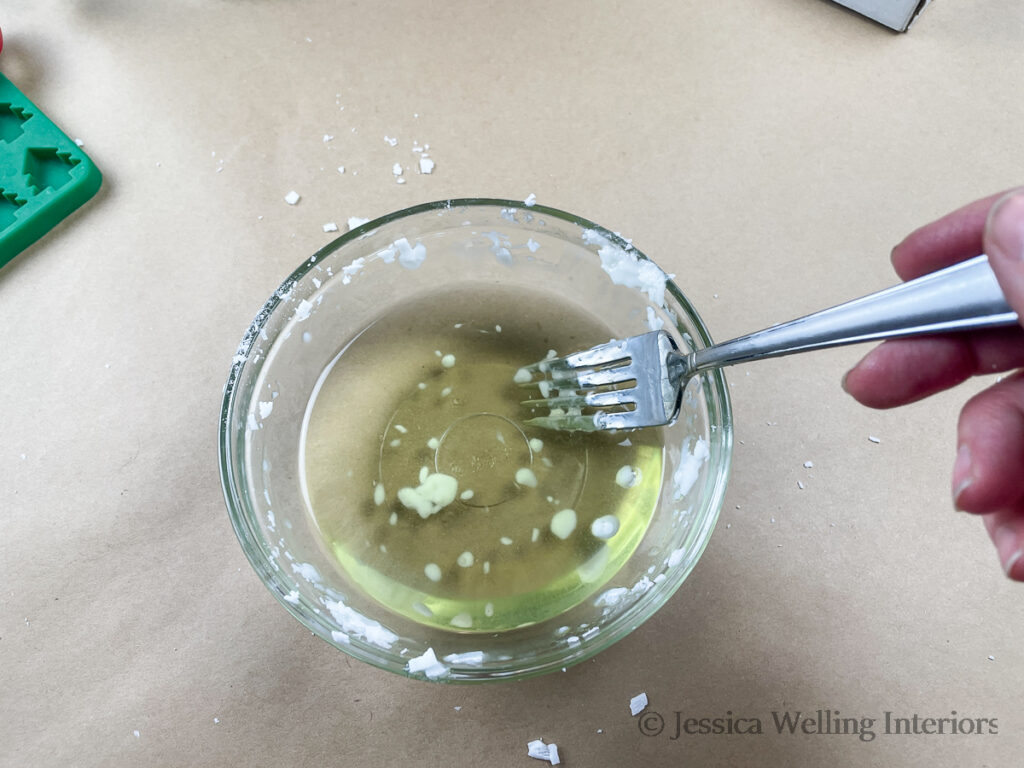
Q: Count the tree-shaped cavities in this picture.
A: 3